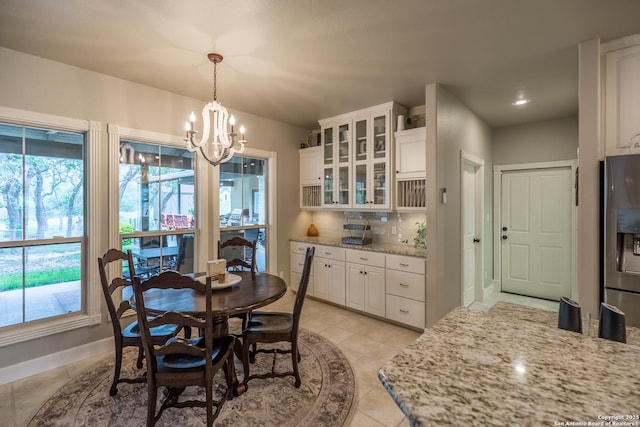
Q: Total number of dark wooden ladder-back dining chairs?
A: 4